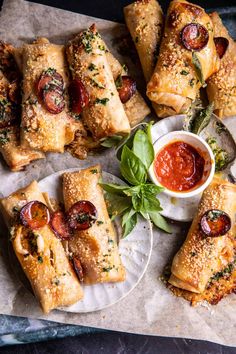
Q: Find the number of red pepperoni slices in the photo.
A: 11